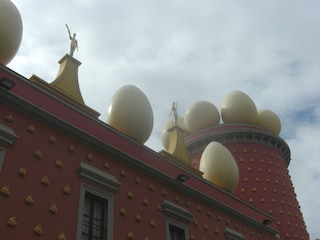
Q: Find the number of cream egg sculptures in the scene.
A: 7